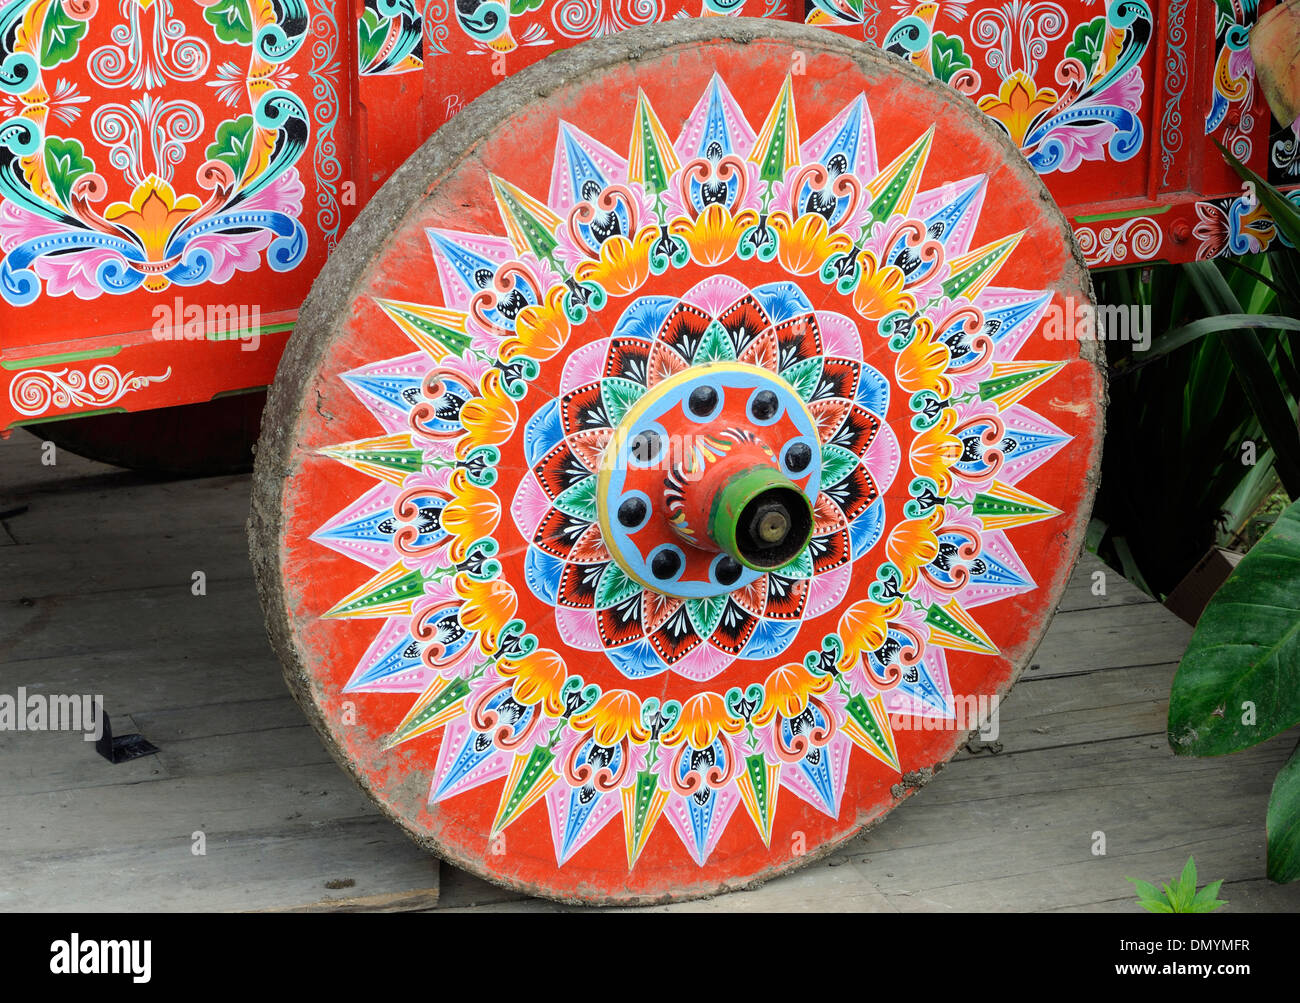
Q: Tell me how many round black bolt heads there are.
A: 7